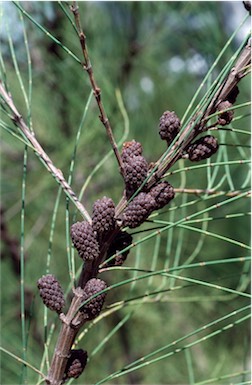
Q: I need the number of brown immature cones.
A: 14